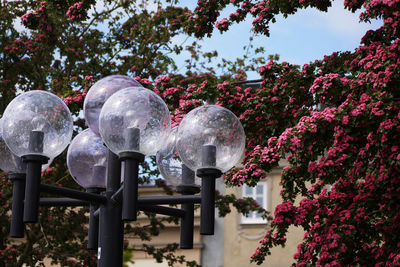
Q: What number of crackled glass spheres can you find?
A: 7